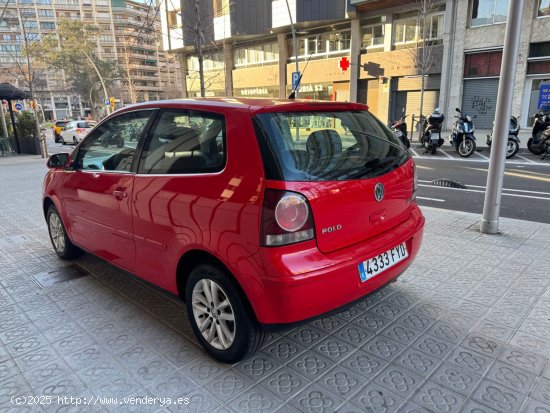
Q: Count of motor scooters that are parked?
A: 5